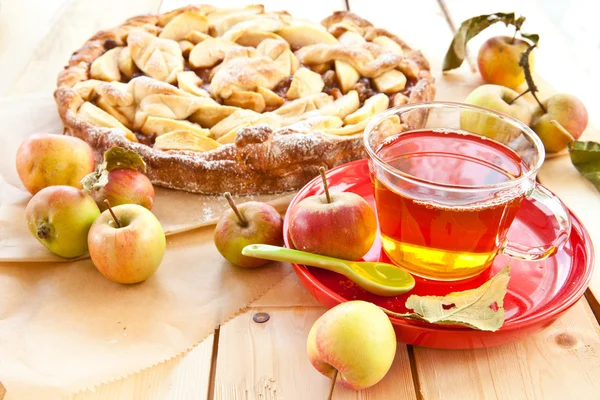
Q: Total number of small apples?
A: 10